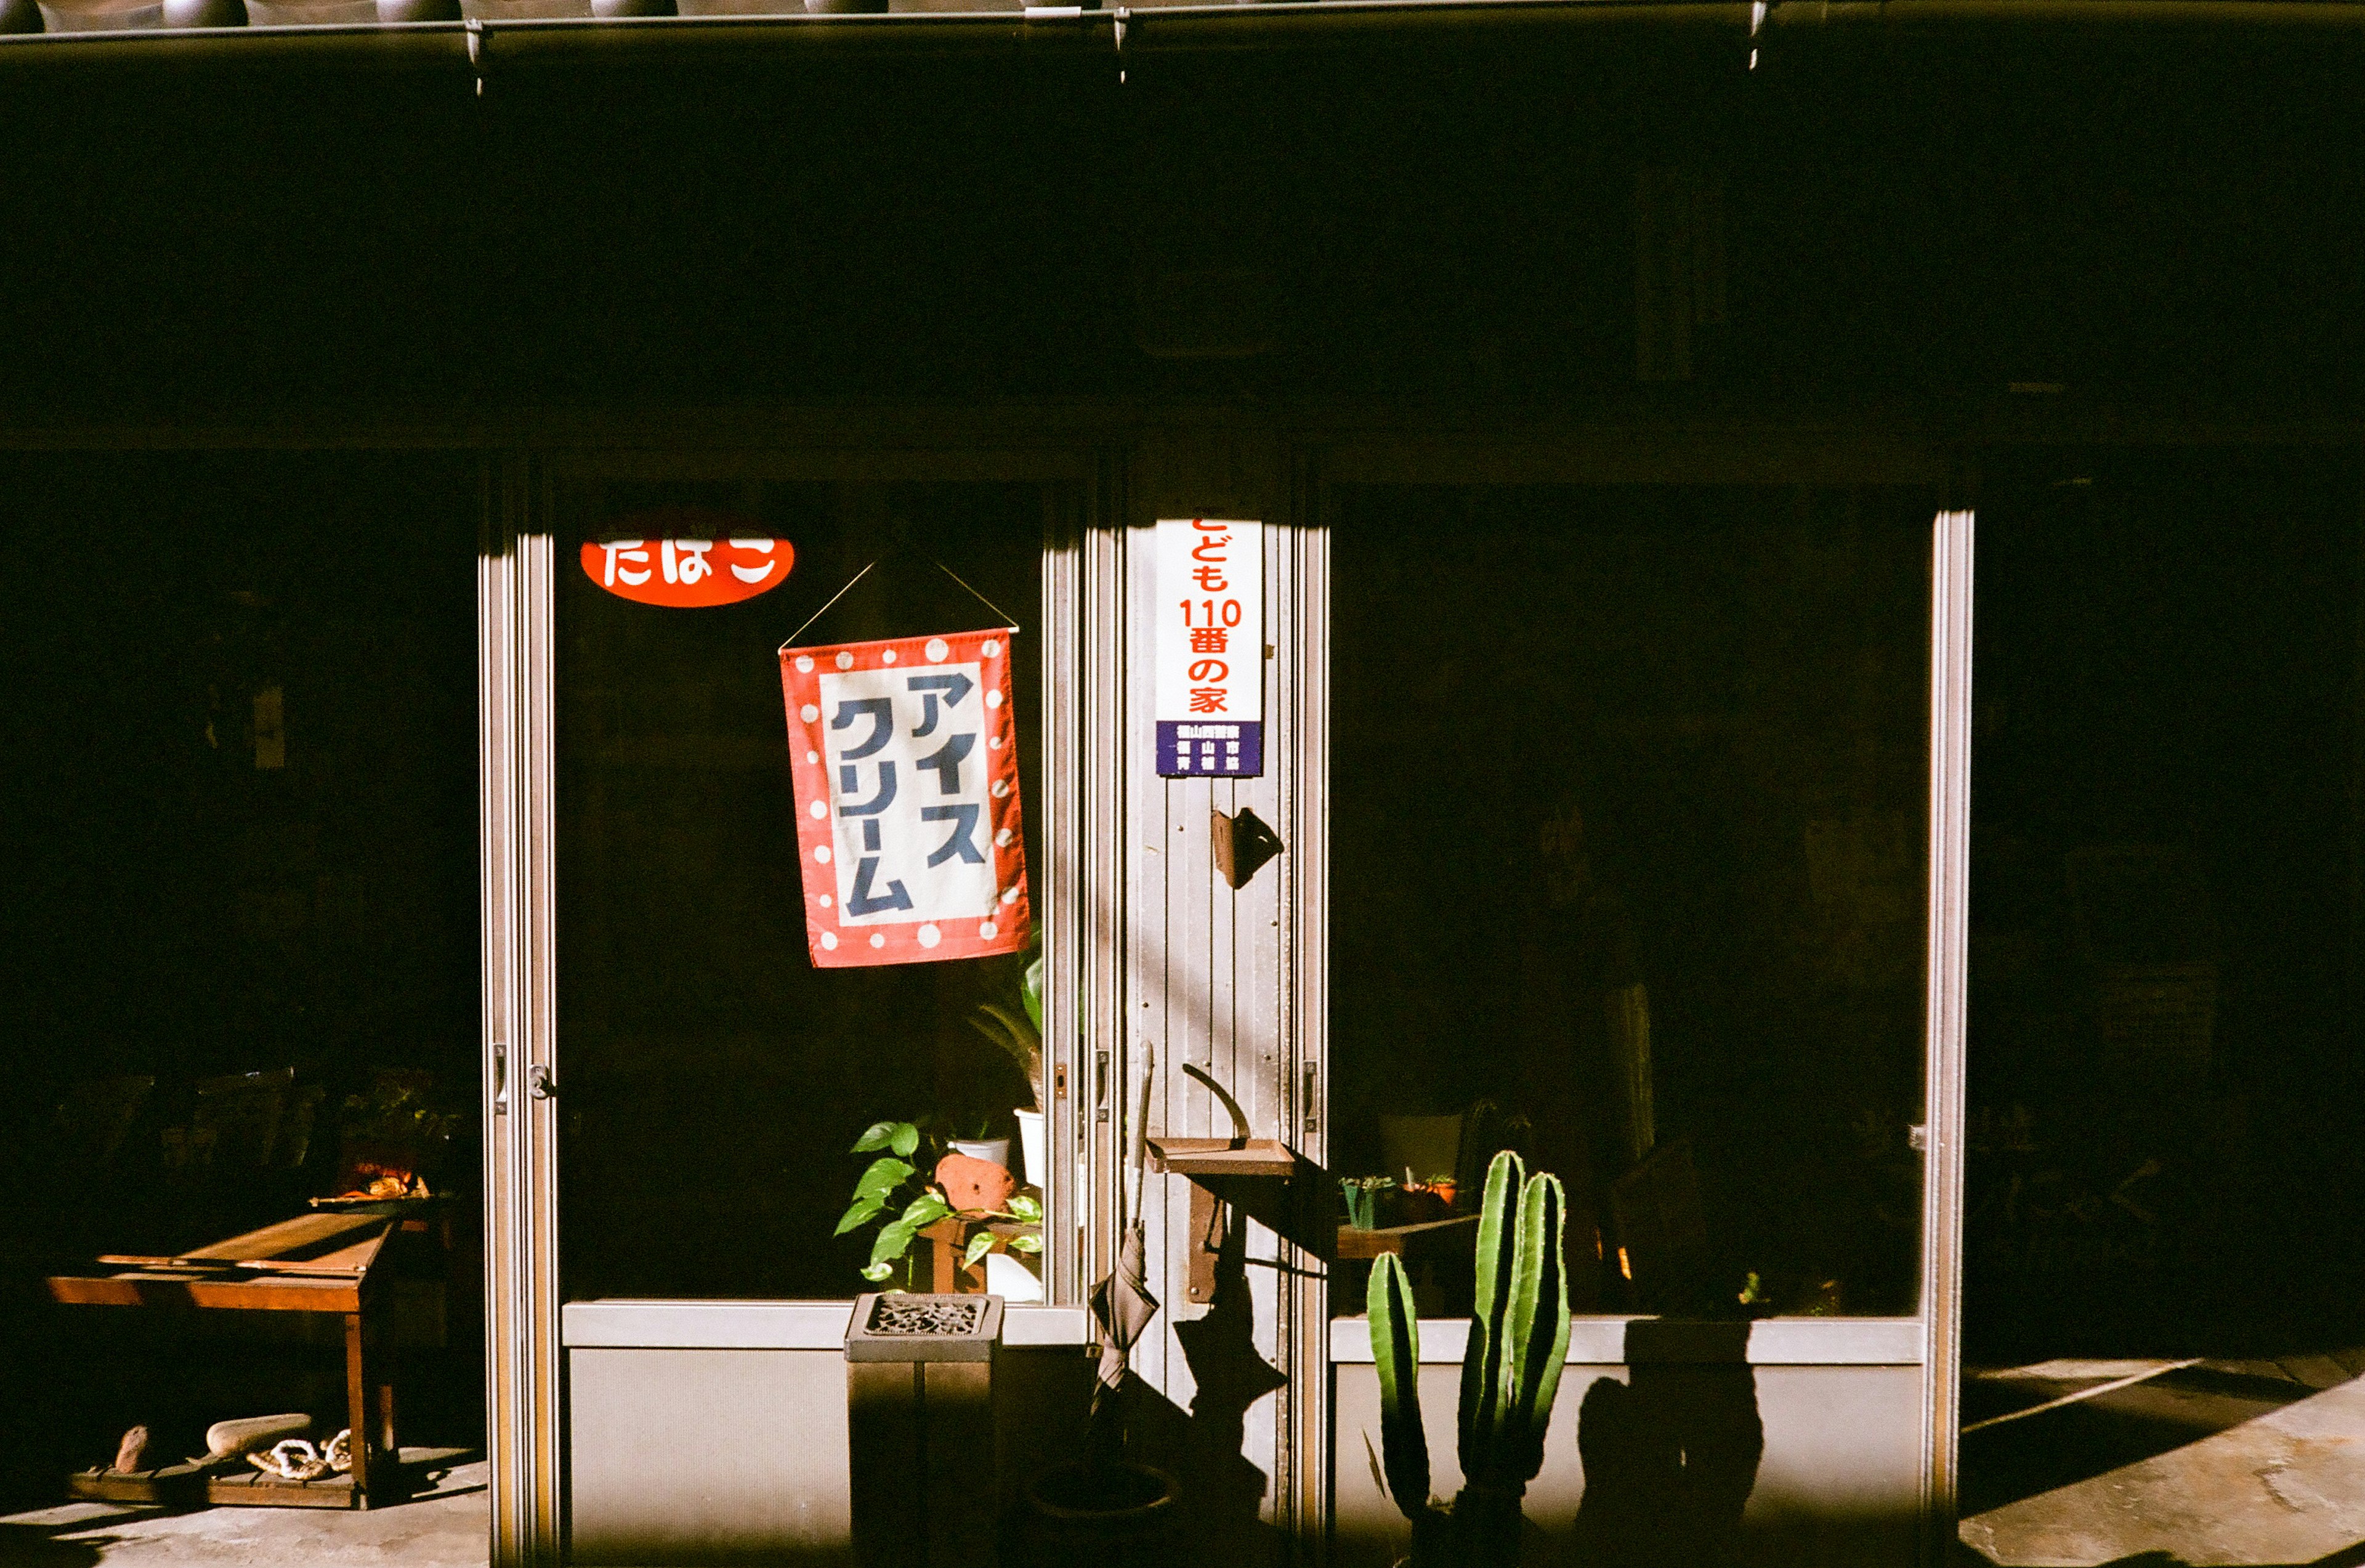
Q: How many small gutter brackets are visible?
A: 3